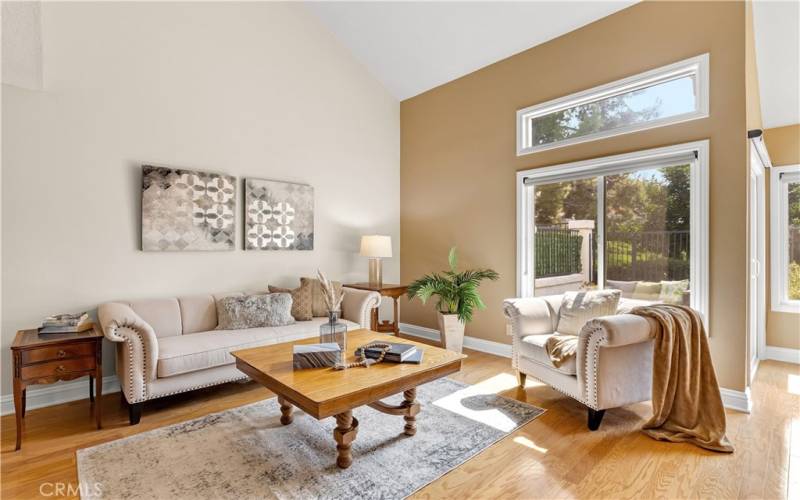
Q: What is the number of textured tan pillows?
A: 2